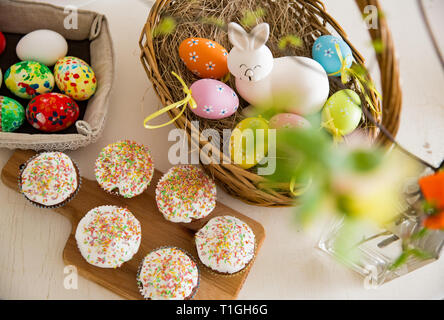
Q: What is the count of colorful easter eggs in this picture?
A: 11